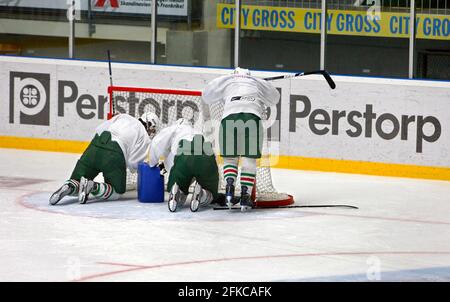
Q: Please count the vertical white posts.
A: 5